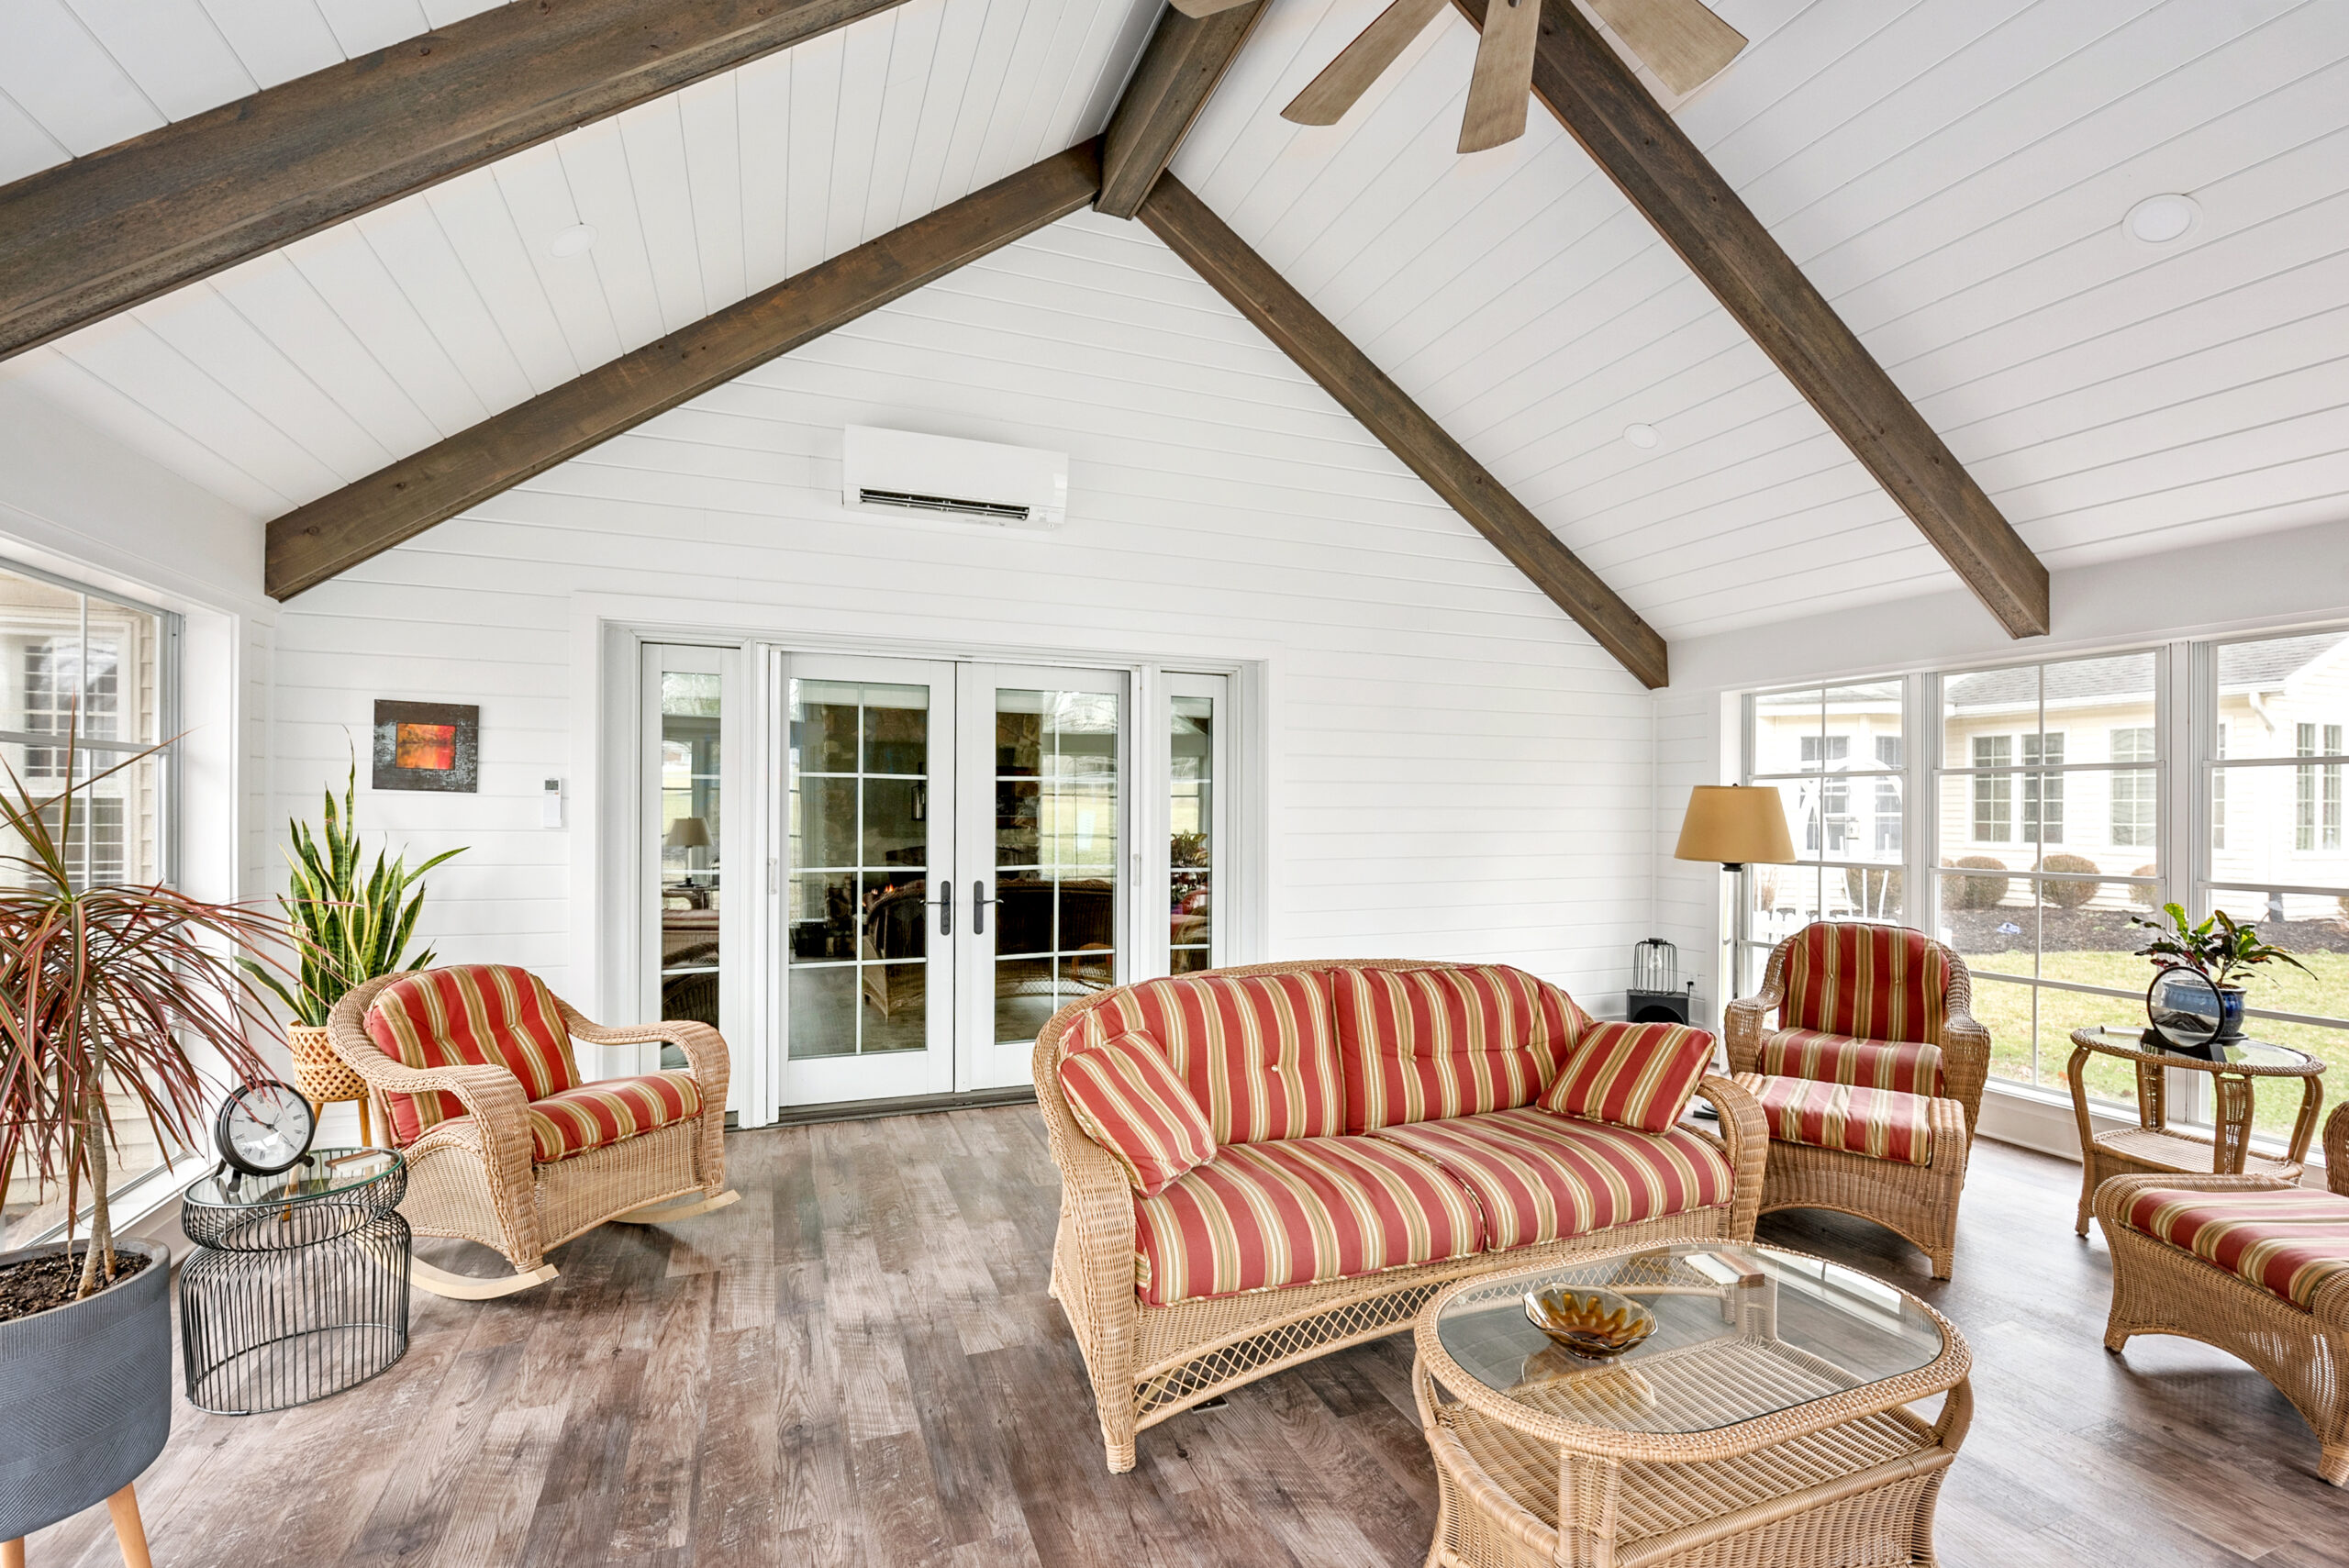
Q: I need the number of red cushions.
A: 12